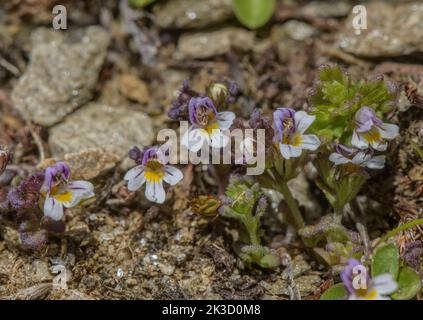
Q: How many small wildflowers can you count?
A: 7